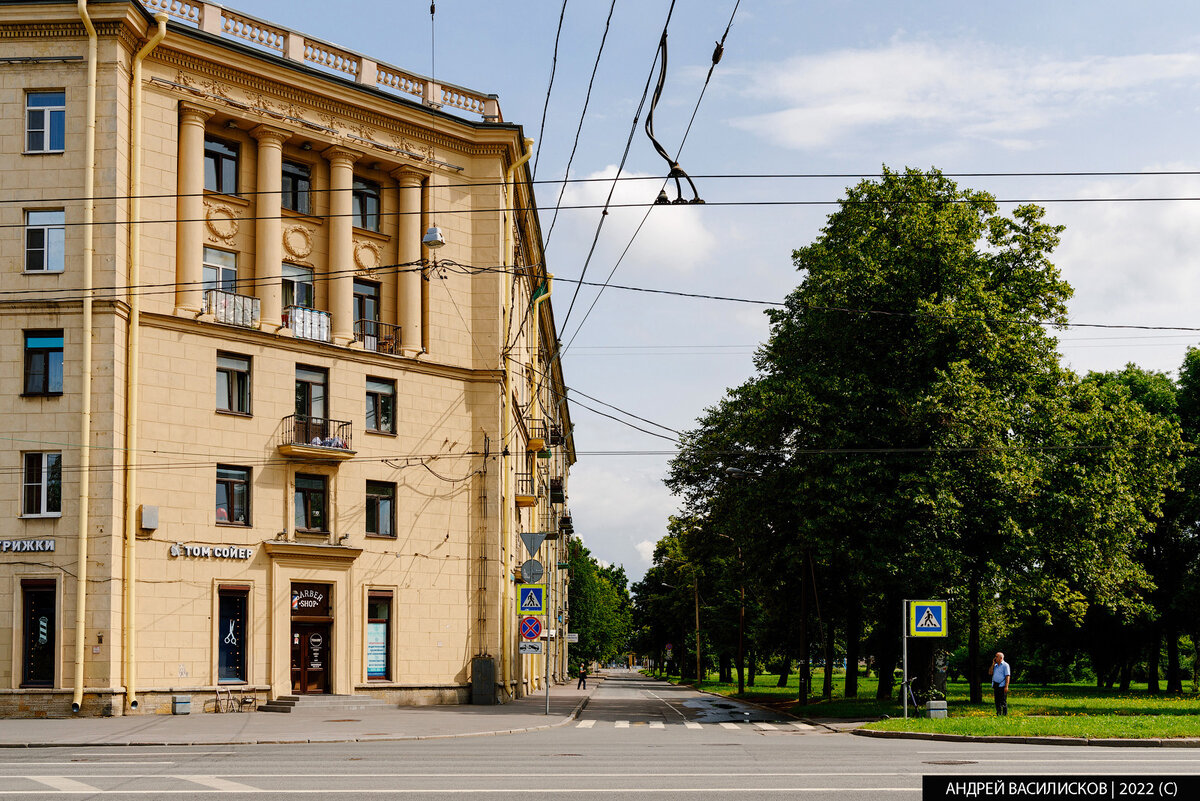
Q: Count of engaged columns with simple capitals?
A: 4